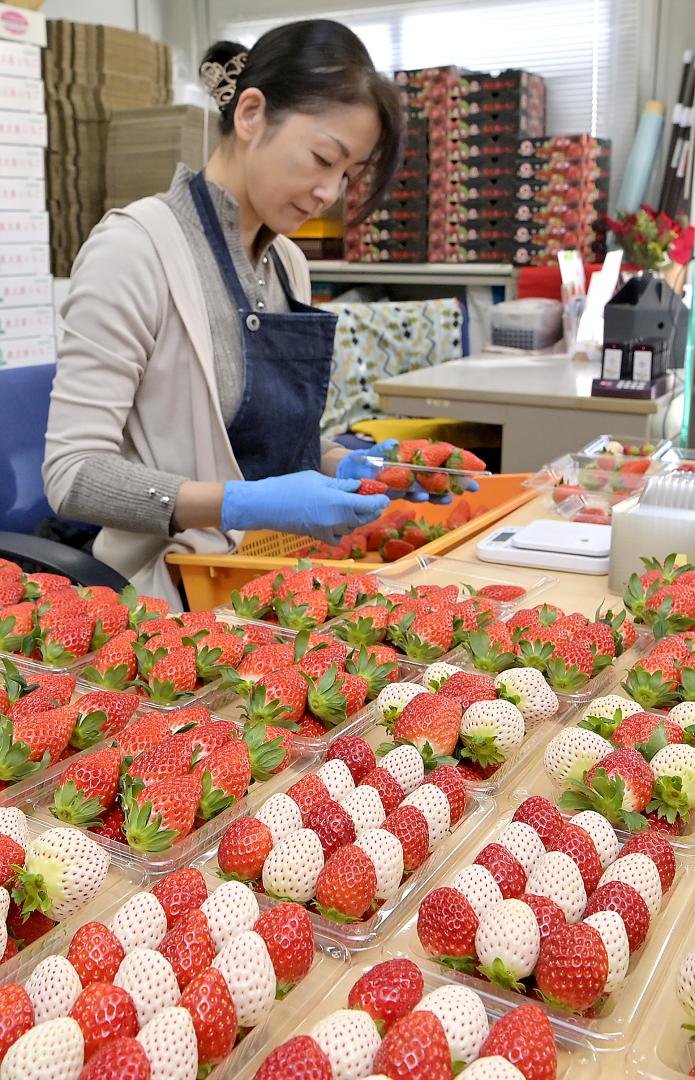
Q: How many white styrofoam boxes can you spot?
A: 11